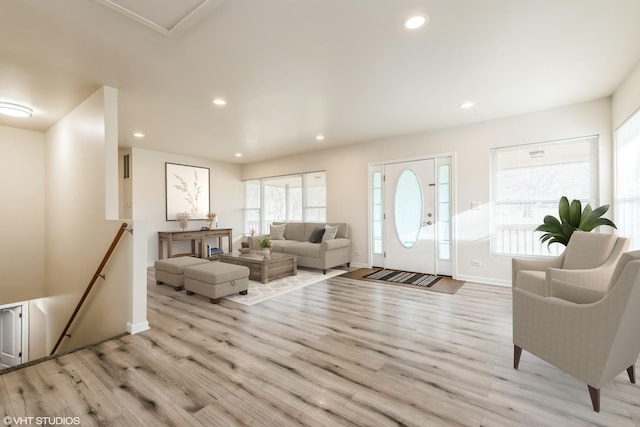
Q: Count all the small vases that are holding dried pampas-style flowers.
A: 2